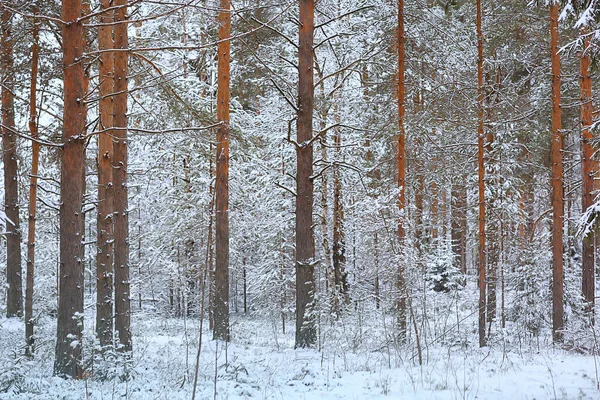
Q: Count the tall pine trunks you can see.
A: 11